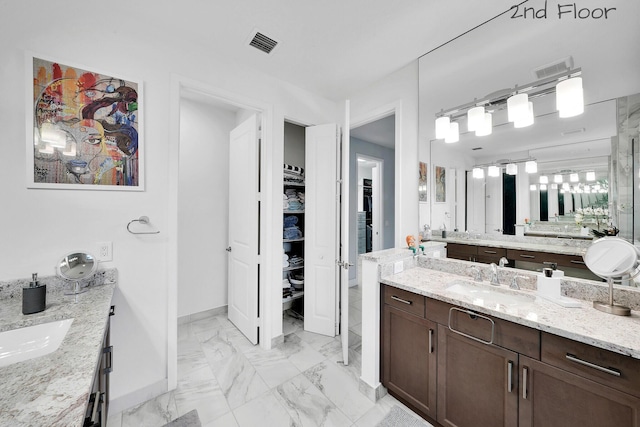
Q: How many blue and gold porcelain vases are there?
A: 0